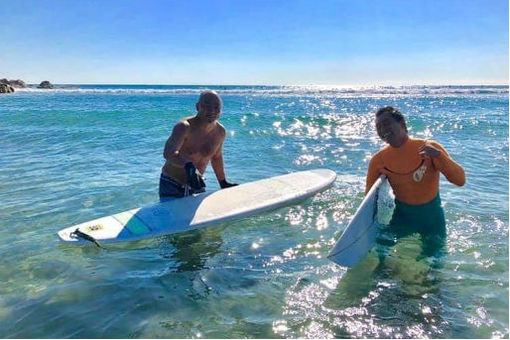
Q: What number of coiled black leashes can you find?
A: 1